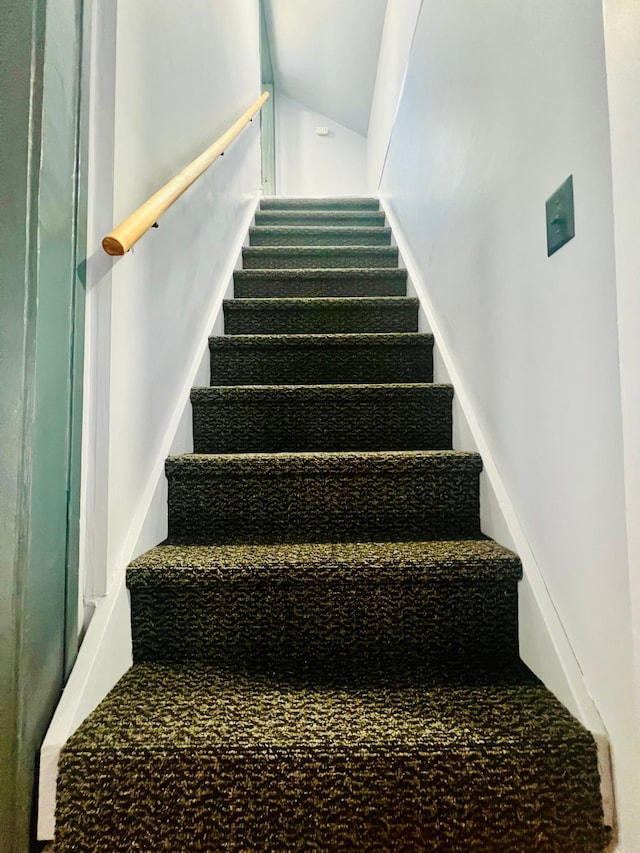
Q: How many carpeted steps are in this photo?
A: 11